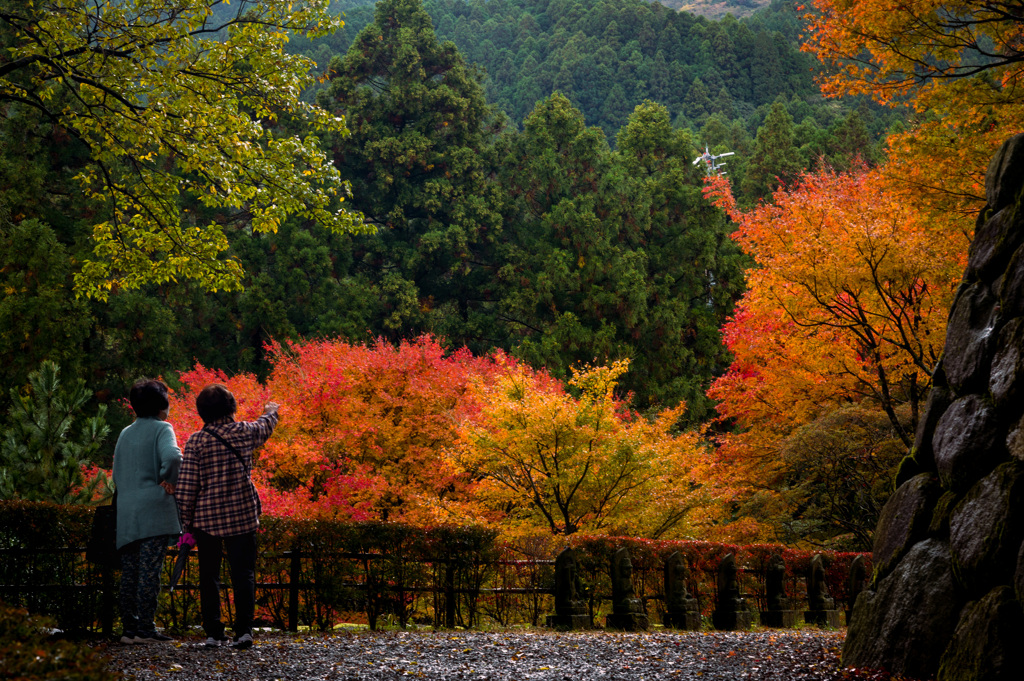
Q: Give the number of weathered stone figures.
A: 7